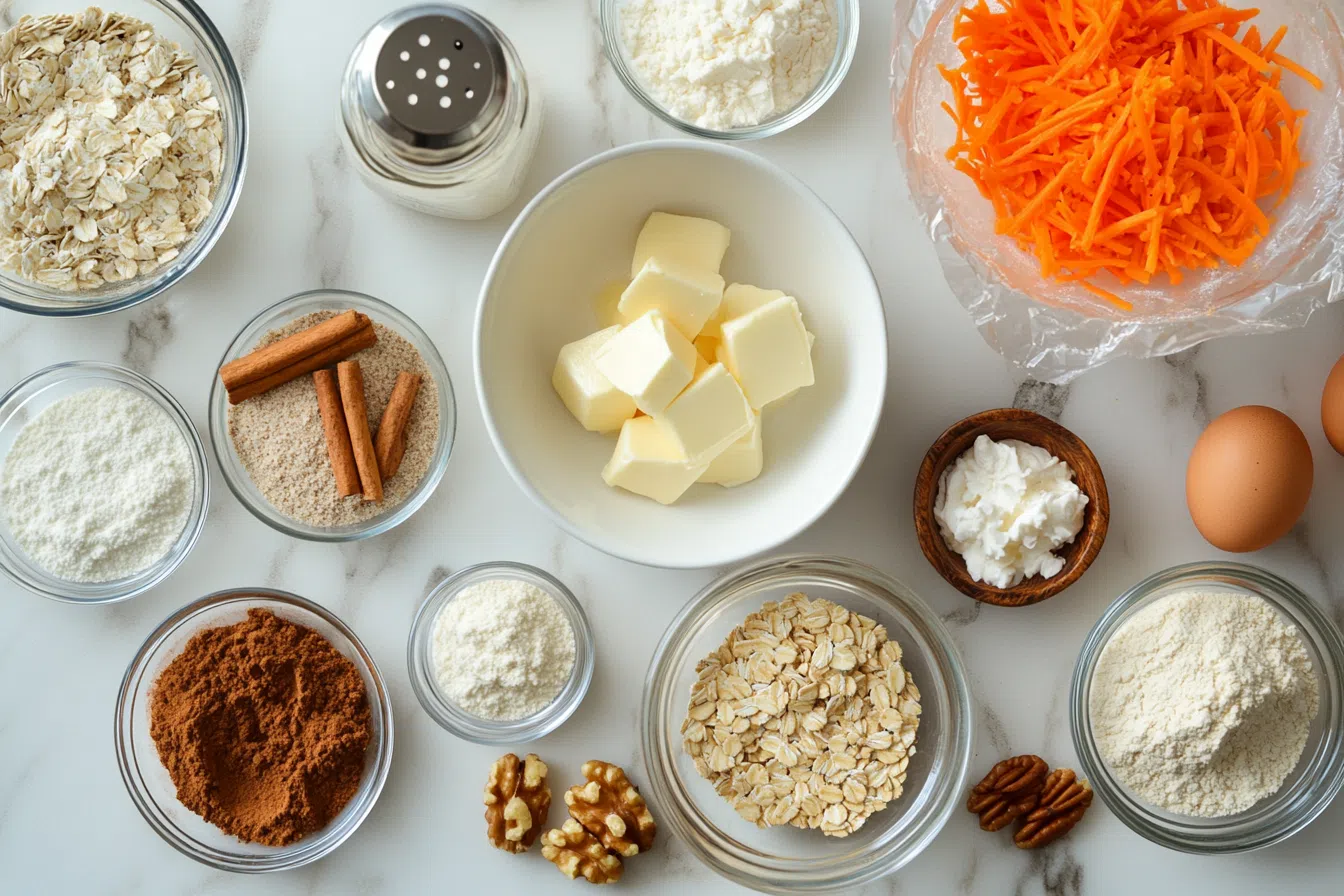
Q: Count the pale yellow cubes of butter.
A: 9